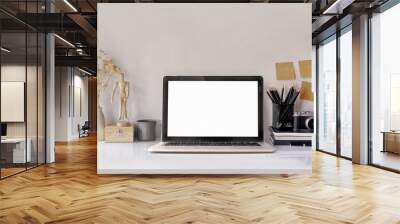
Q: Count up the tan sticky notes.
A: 3